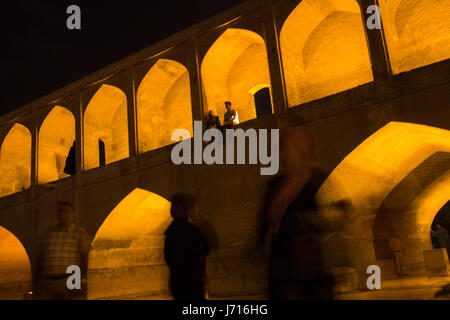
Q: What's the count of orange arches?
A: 10